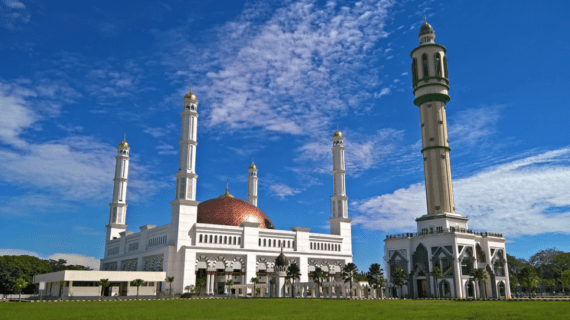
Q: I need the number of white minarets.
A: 4